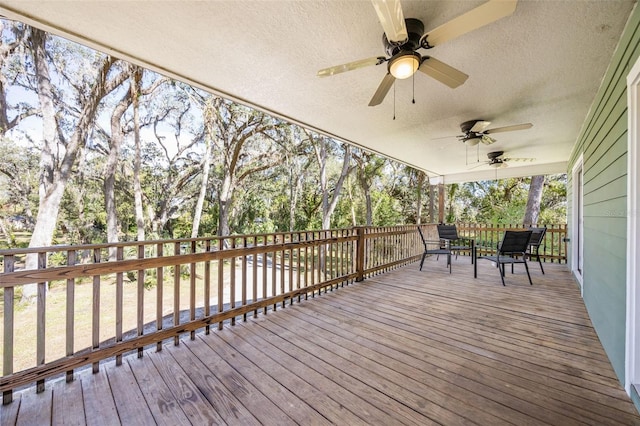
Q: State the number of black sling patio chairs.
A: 4